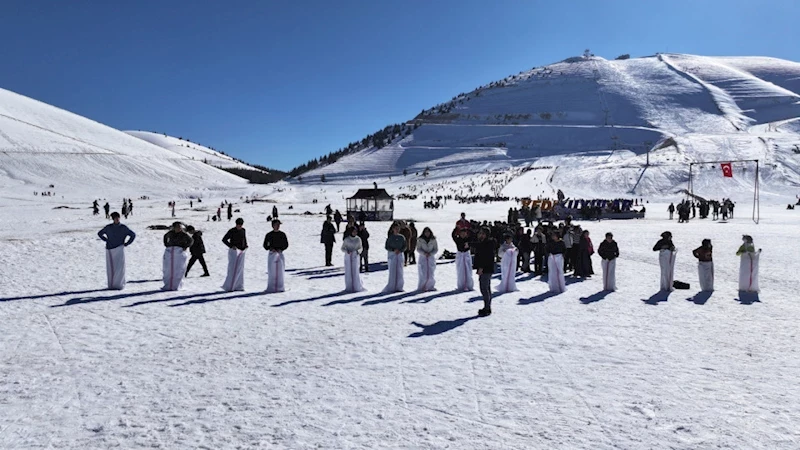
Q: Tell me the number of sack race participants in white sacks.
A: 14